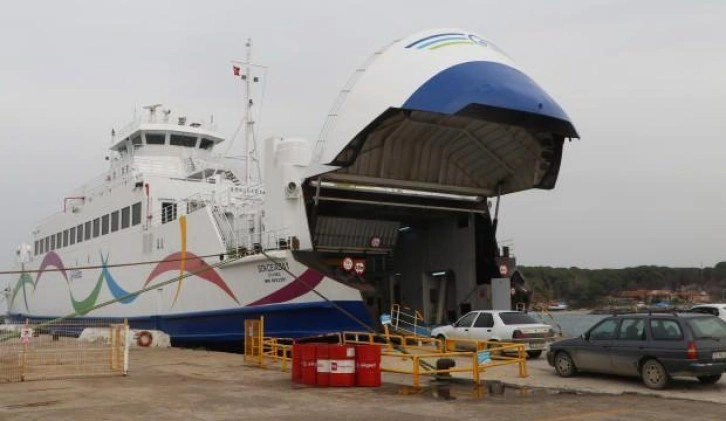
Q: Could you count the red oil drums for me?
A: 5